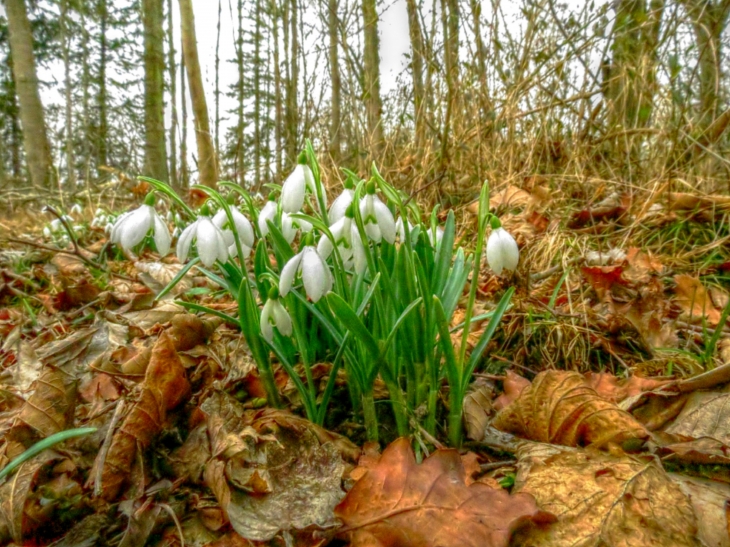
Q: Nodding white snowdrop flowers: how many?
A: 14